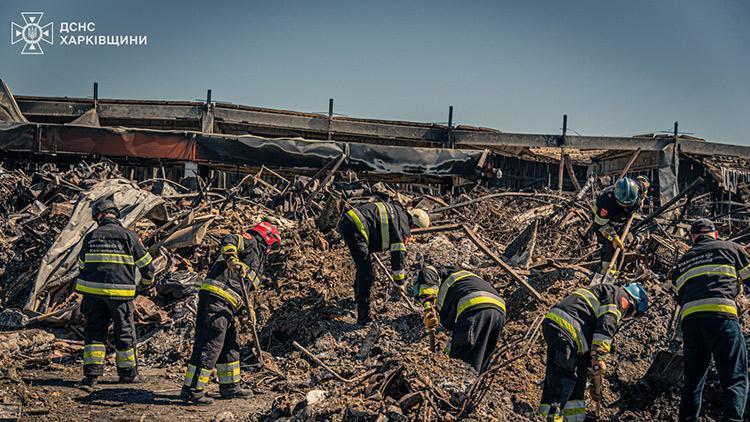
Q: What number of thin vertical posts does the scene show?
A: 6